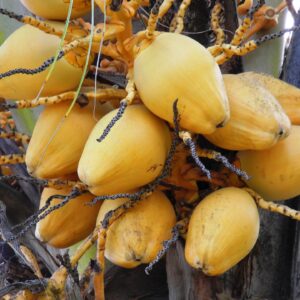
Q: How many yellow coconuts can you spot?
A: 11